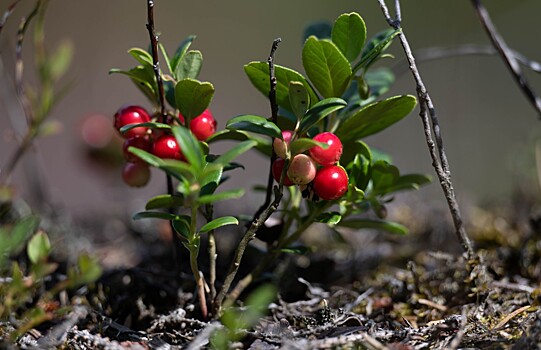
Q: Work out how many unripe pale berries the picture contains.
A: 2